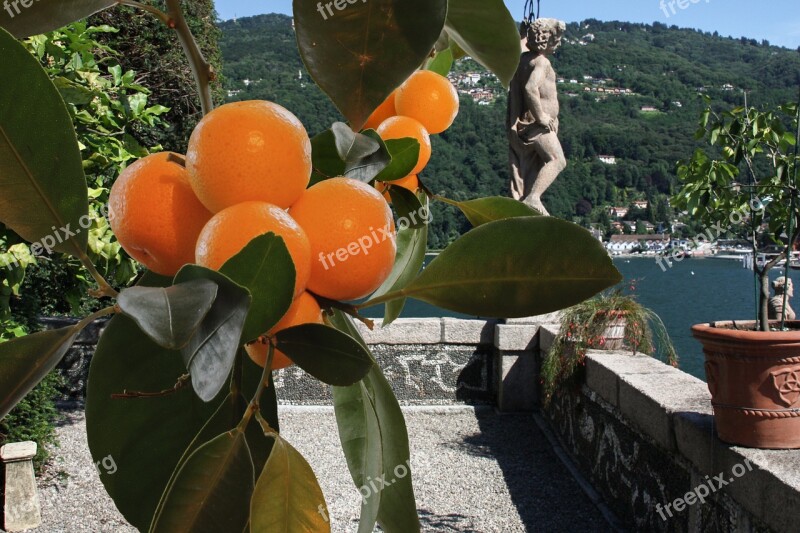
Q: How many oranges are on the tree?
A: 9